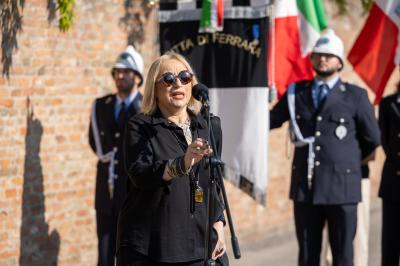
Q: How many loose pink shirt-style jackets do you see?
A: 0